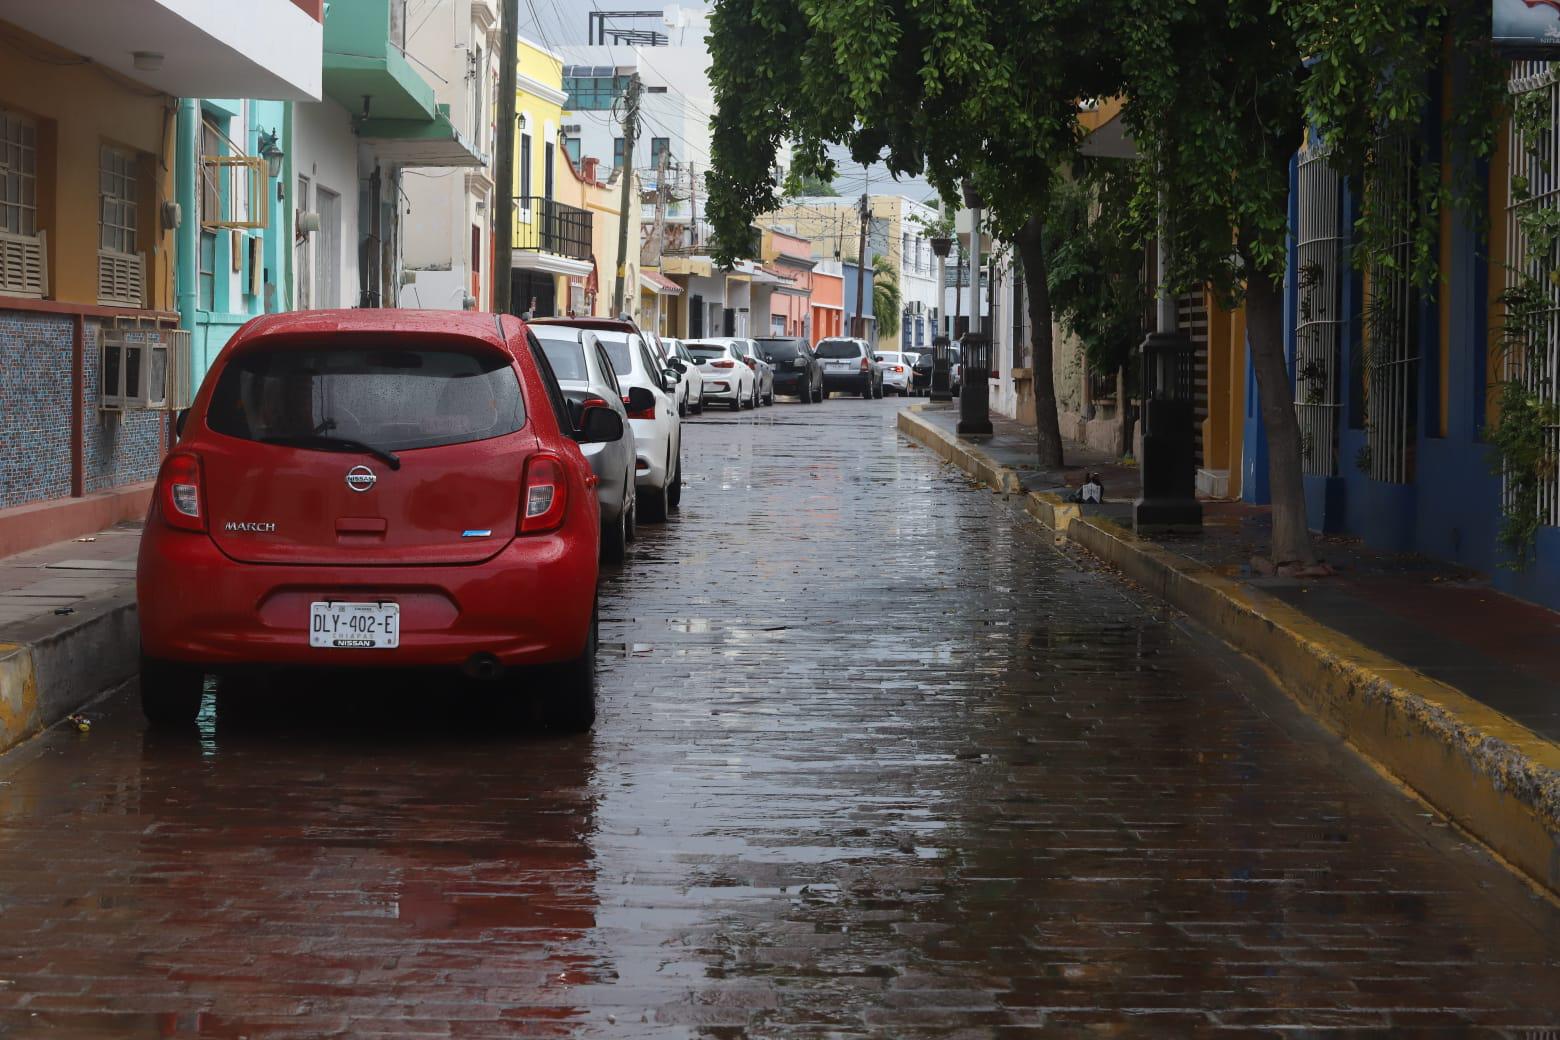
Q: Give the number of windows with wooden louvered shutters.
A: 2